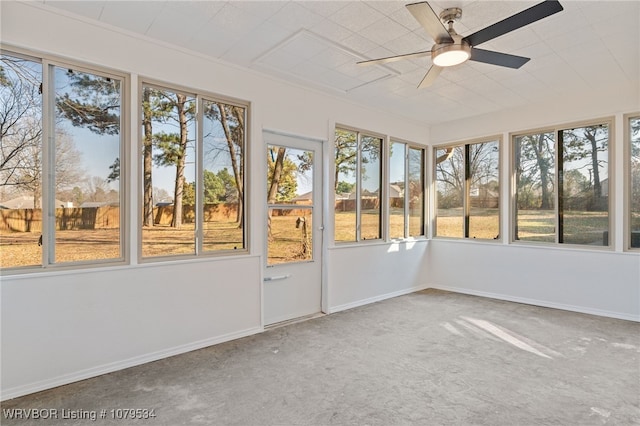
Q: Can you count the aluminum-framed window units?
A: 7